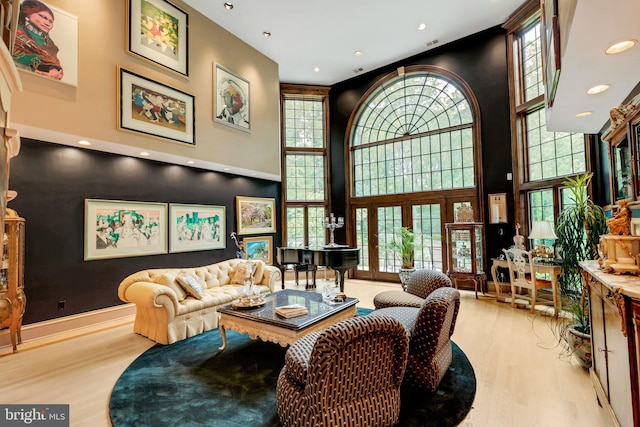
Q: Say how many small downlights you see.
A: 13